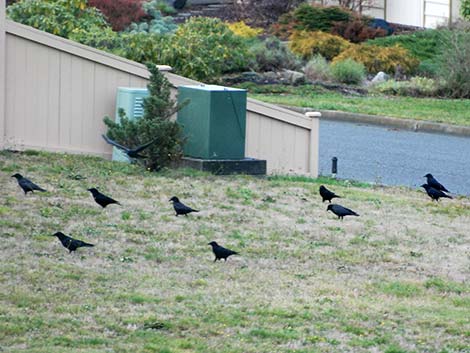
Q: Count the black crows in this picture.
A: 10